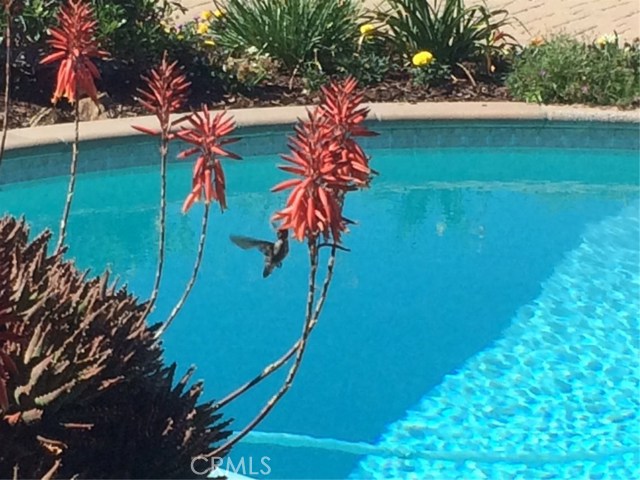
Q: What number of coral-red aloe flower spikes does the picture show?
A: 5